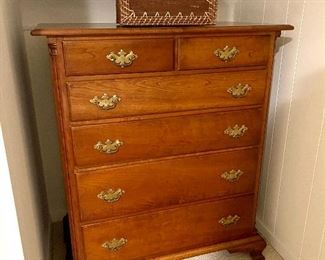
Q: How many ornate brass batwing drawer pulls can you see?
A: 10